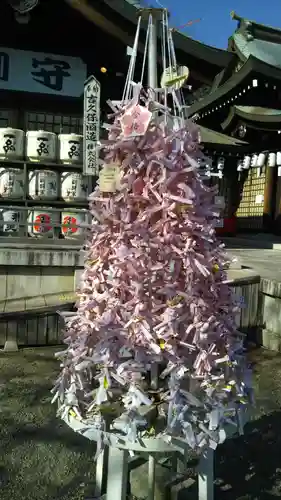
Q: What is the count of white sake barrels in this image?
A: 9